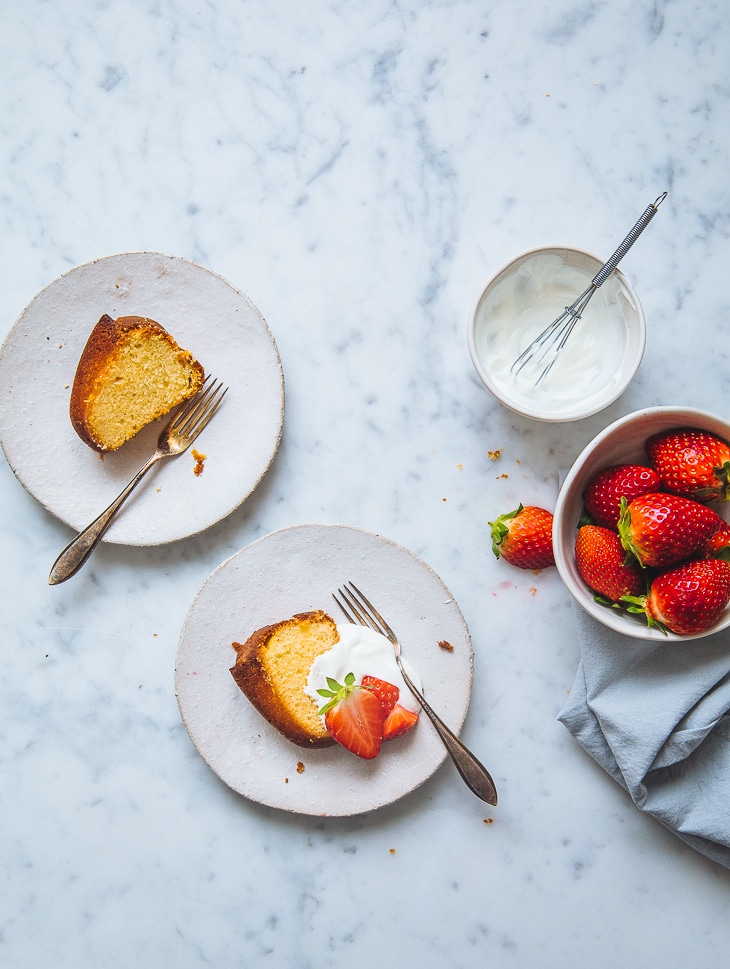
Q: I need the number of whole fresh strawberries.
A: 7